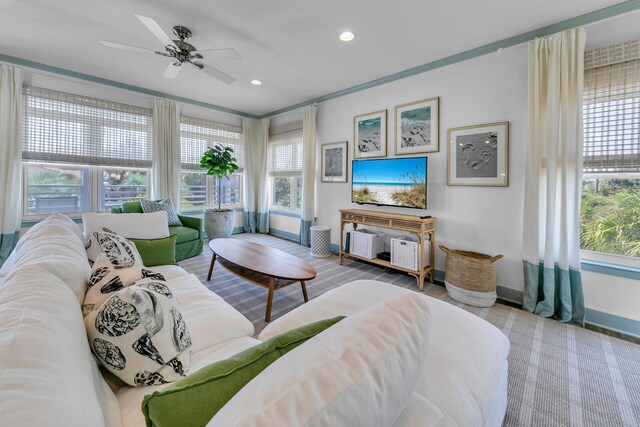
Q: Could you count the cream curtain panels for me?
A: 6